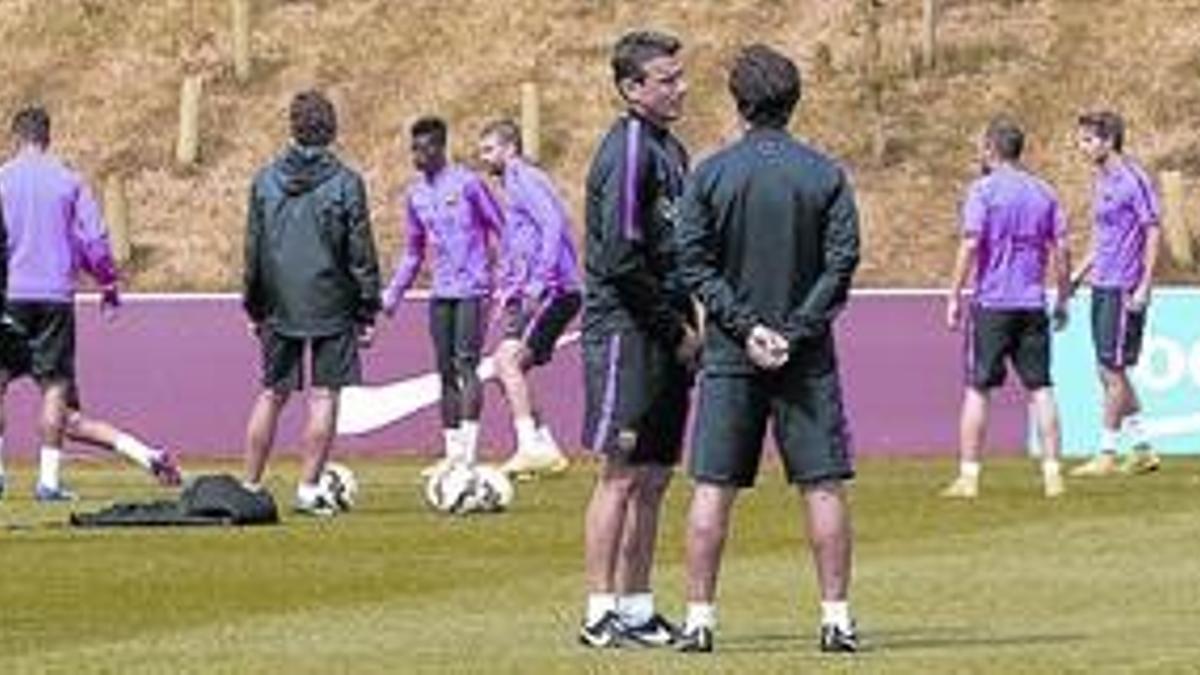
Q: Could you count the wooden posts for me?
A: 6